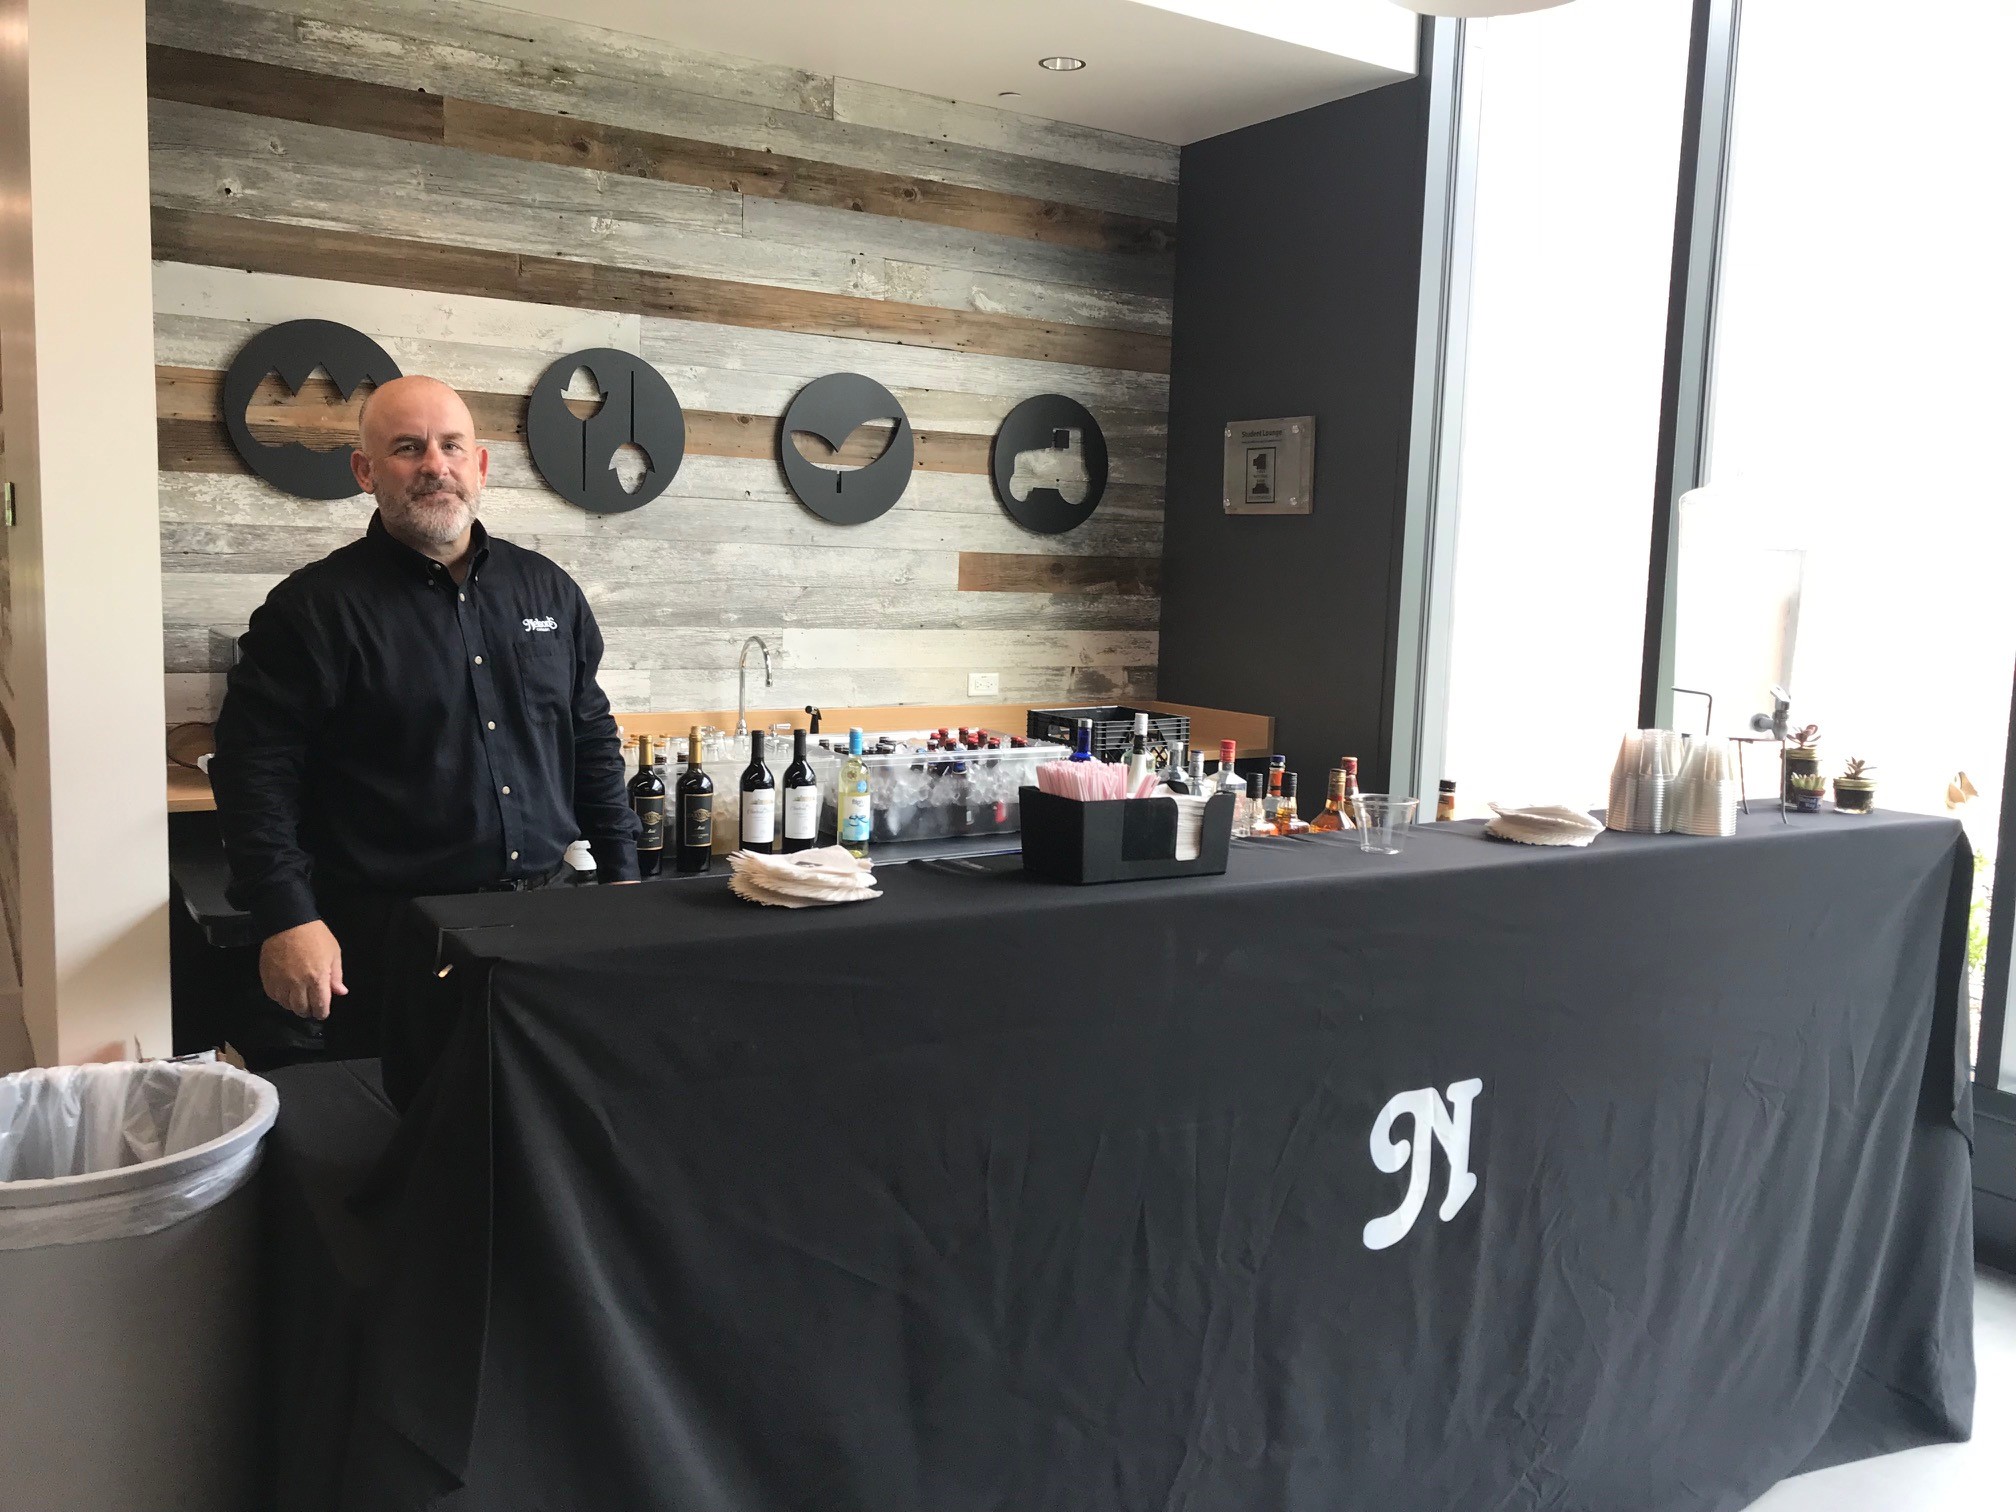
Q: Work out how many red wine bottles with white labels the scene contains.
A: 2